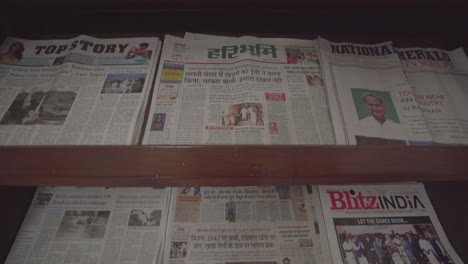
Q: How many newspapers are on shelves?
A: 6